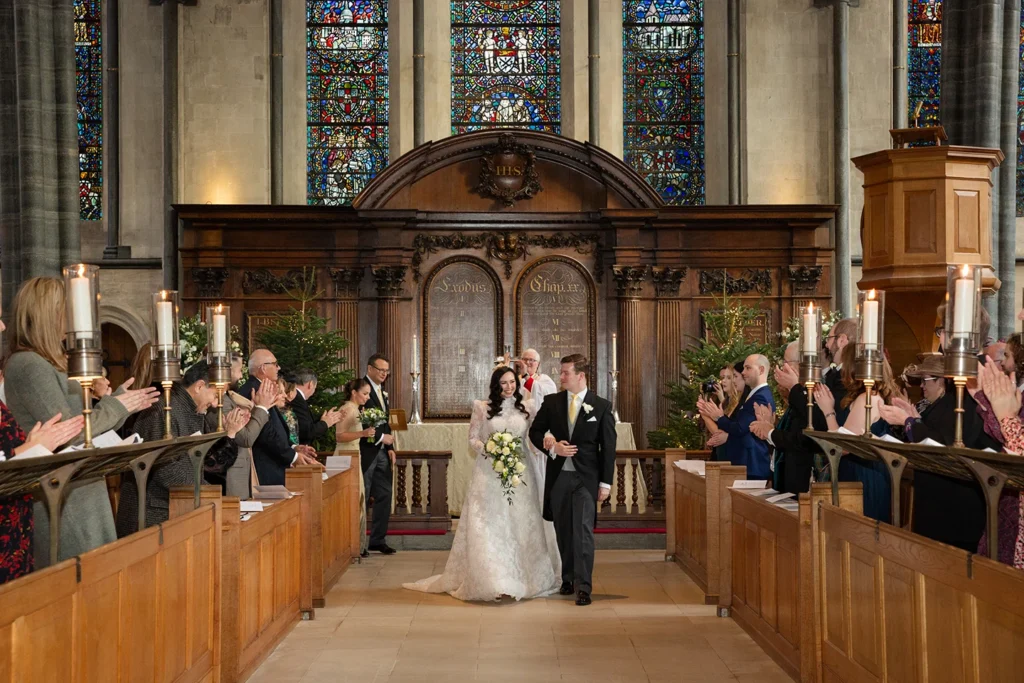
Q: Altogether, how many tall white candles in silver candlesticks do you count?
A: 2